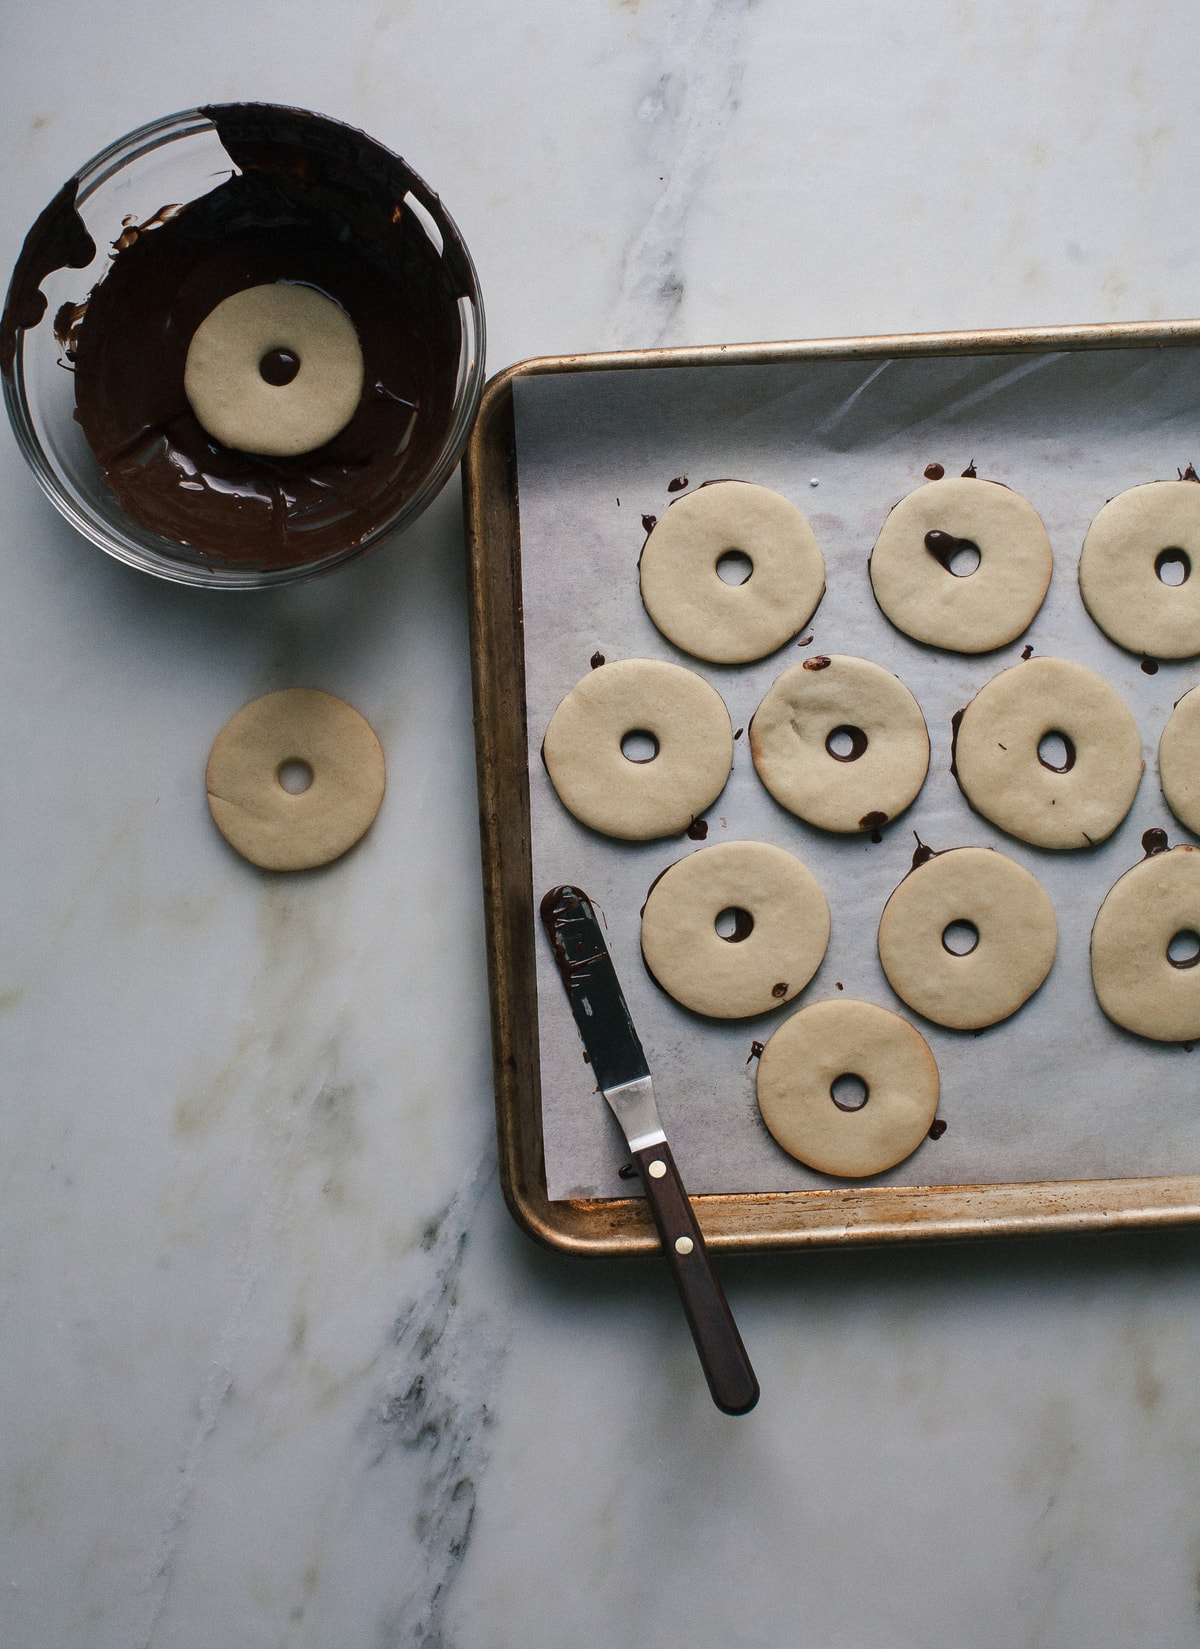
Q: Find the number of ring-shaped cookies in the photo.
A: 13